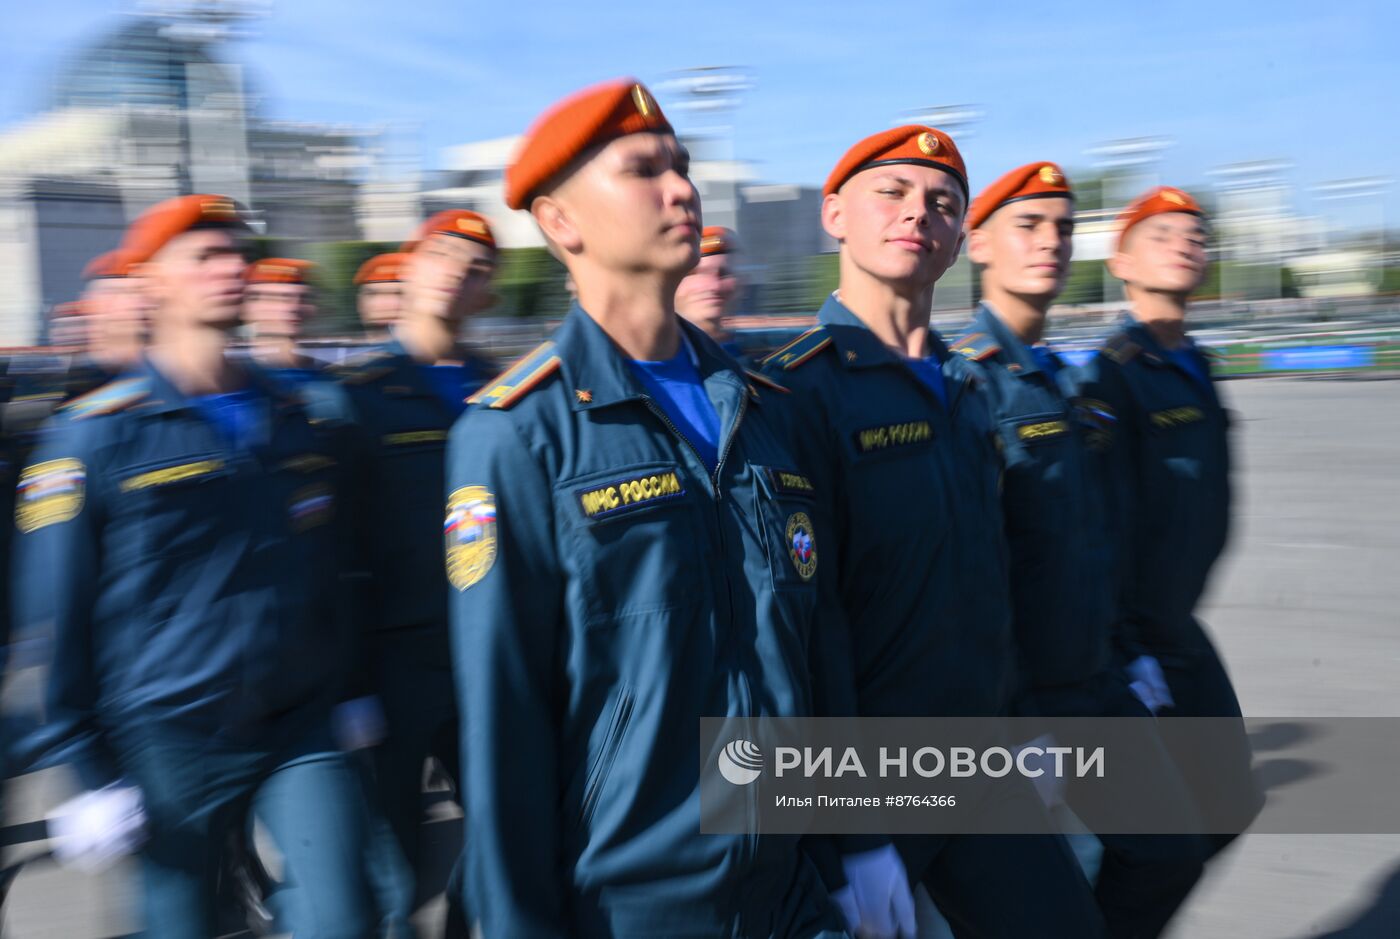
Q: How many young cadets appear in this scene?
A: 11